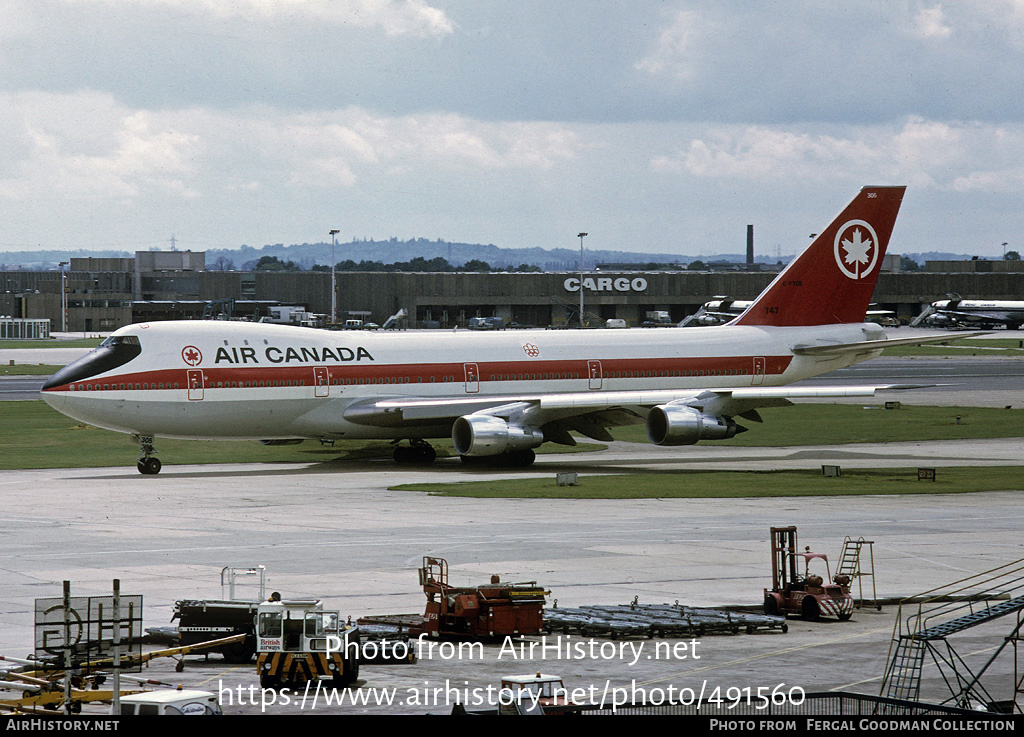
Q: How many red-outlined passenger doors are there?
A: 5